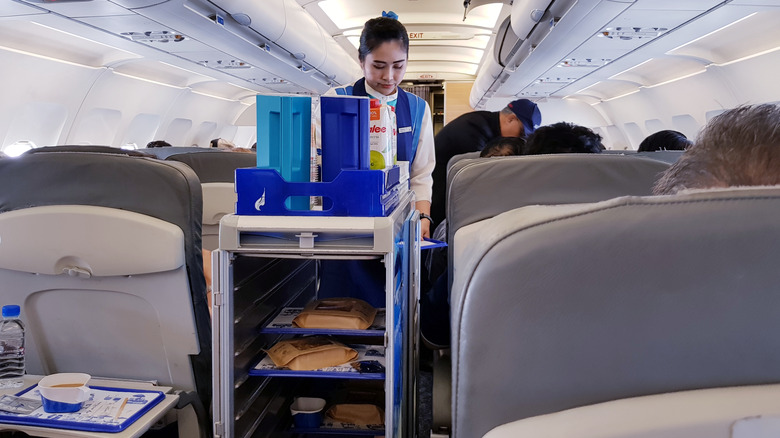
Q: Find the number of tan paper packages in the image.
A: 3